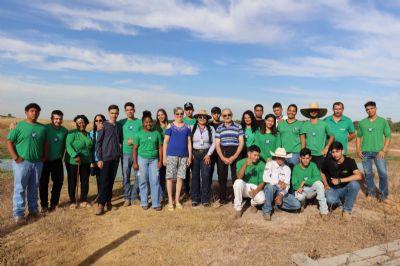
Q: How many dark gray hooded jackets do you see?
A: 1